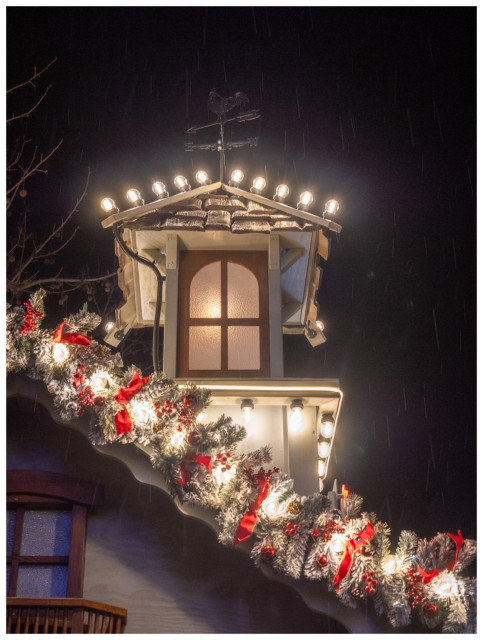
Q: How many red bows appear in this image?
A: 6